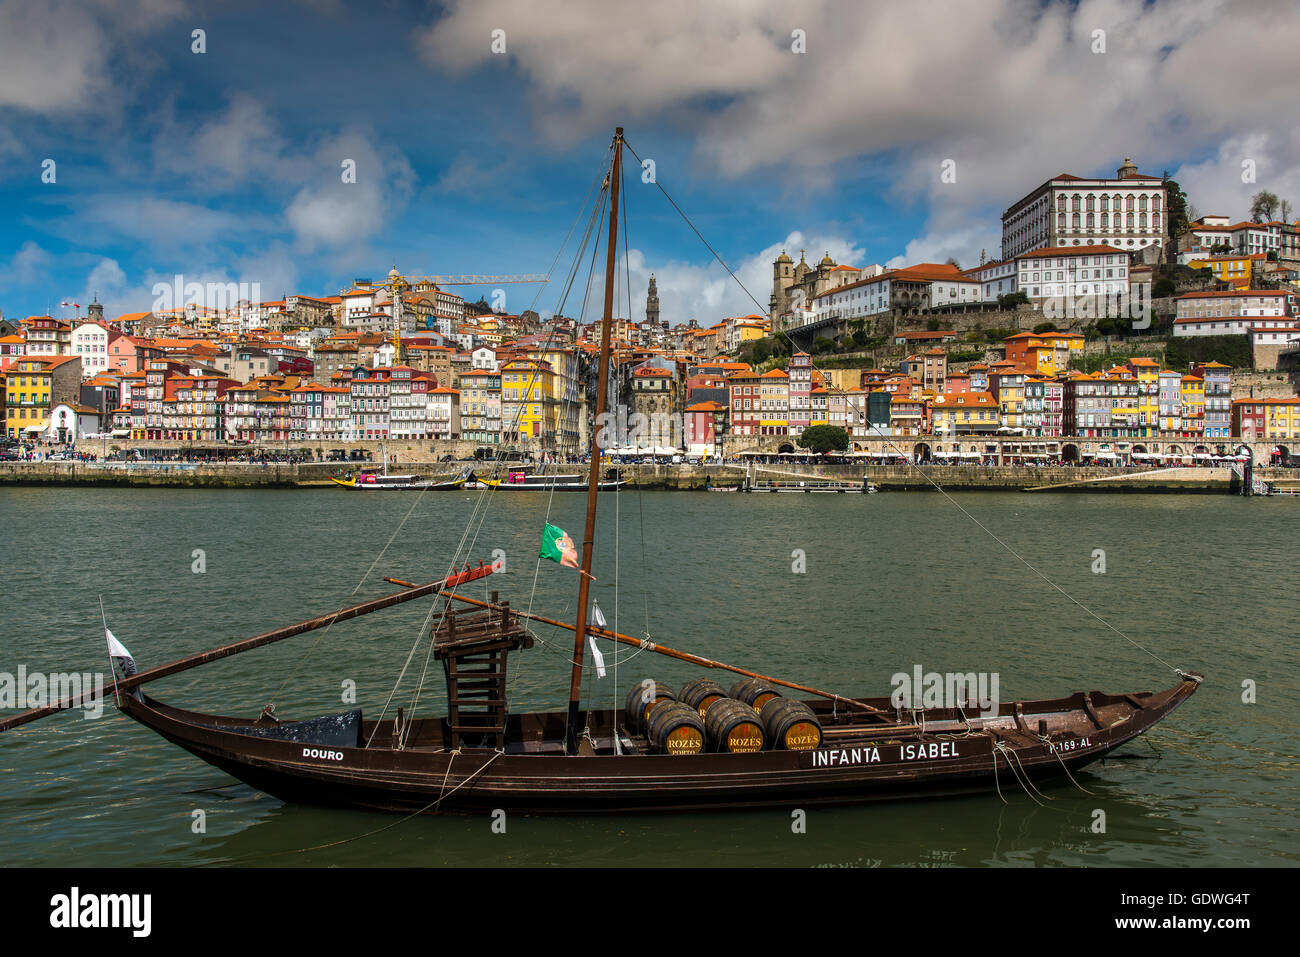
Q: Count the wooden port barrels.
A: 6